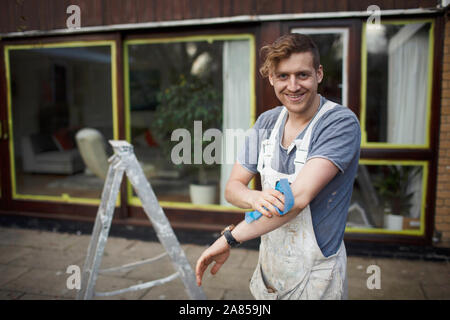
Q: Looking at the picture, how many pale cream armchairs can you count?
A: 1